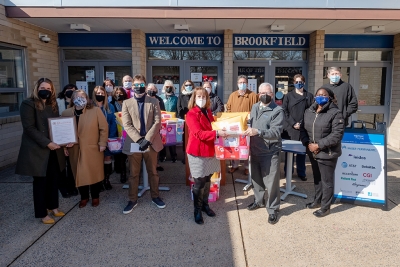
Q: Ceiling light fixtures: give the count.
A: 4